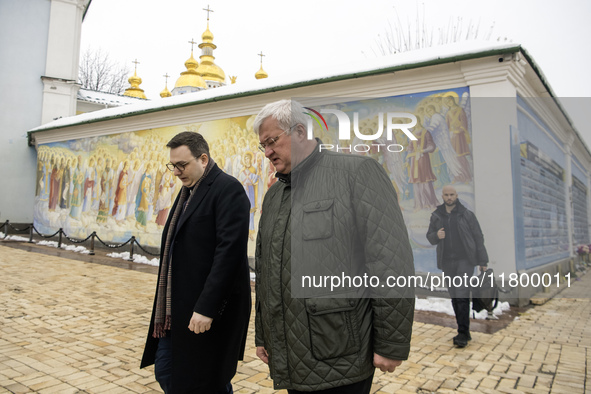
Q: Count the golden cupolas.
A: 5